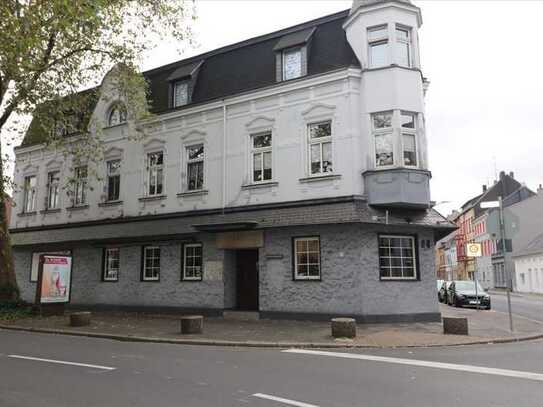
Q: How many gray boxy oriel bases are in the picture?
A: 1